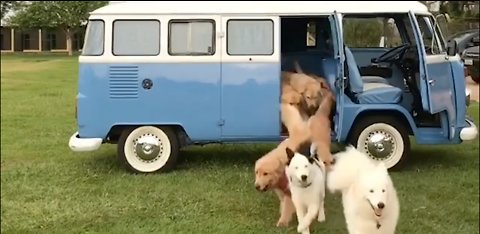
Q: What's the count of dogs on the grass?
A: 3